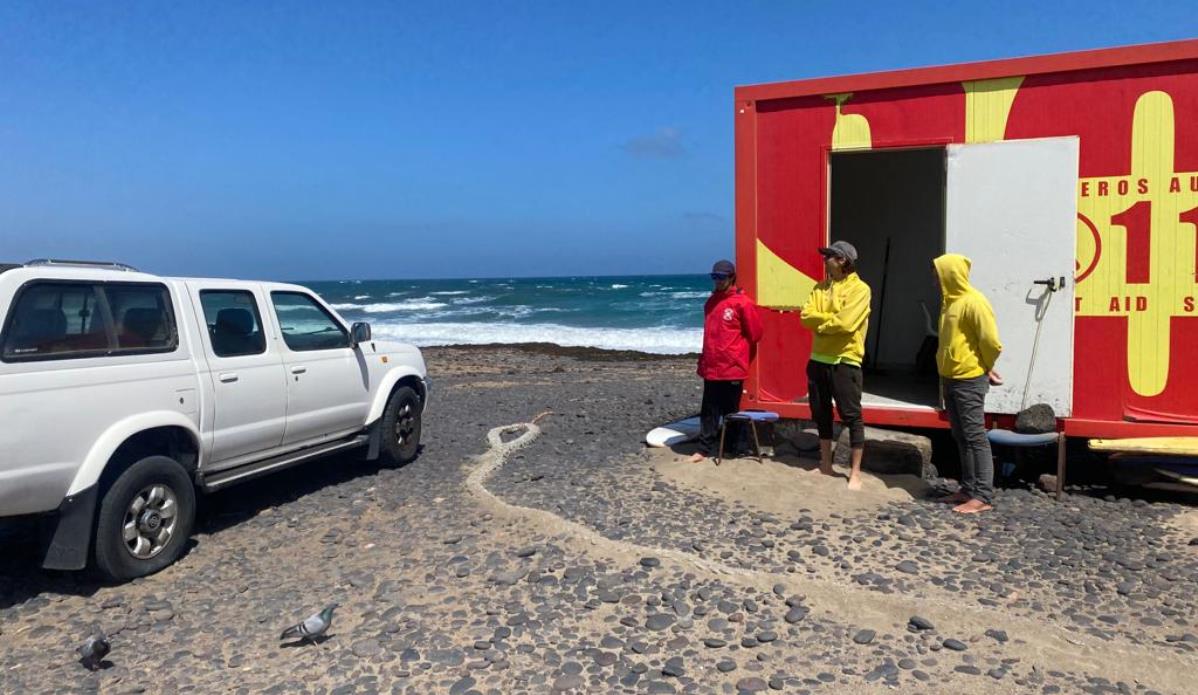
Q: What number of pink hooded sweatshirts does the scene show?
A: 0